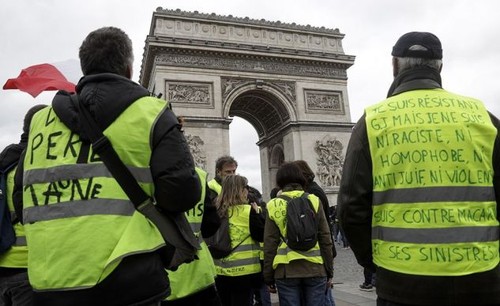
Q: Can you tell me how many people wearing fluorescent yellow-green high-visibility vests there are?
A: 7